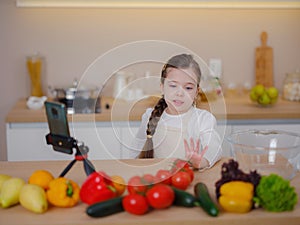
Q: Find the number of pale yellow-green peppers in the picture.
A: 3